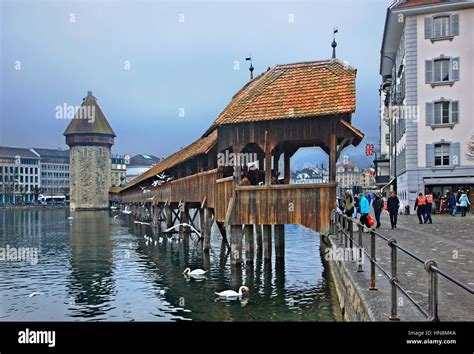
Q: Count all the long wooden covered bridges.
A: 1